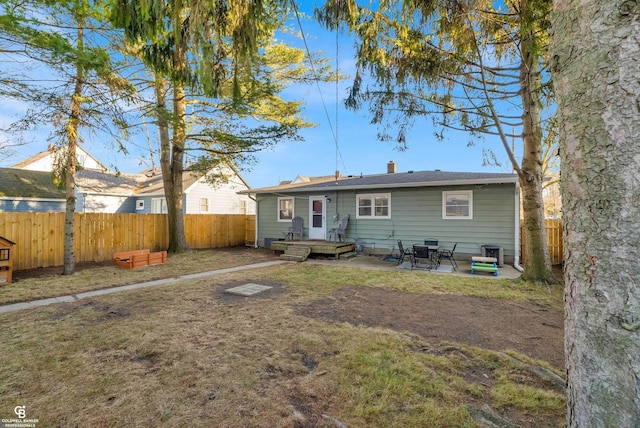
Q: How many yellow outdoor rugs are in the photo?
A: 0